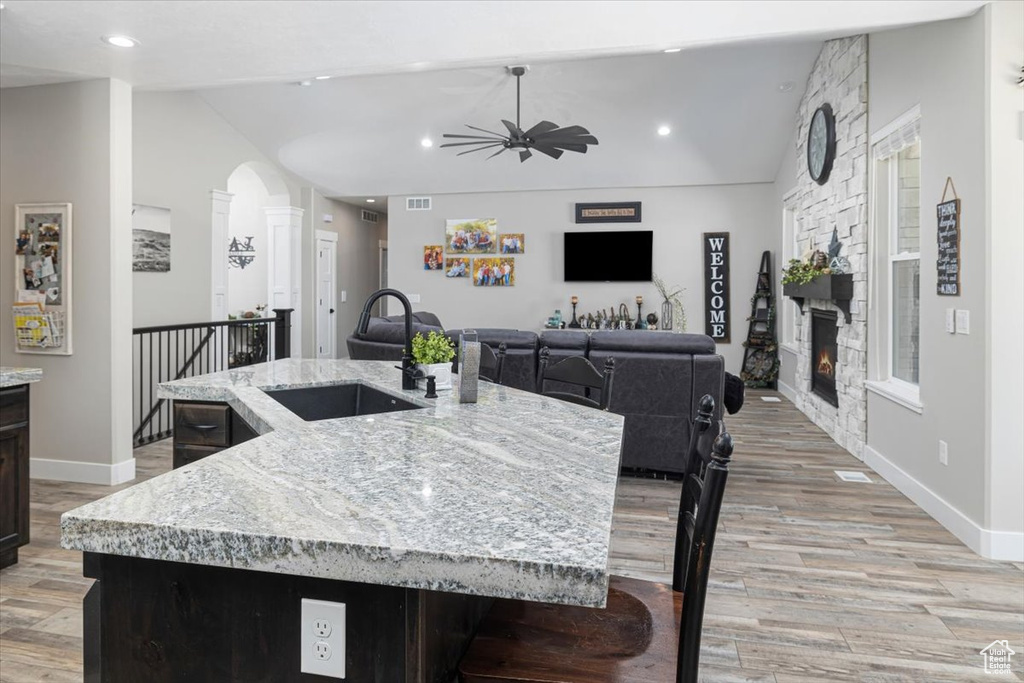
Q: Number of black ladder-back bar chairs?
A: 3